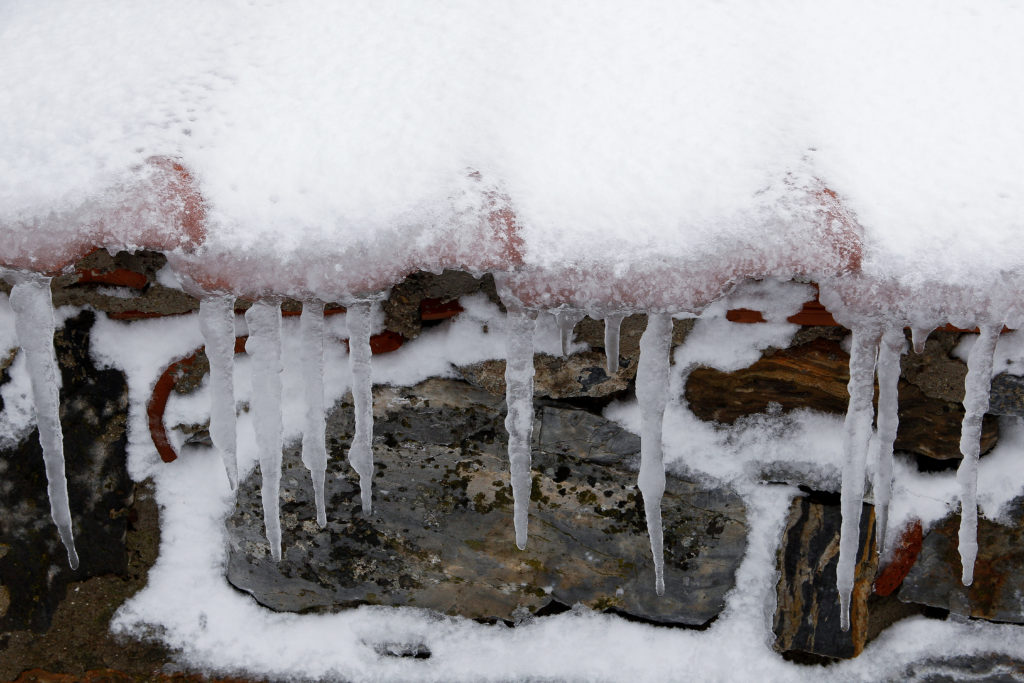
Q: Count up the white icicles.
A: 13